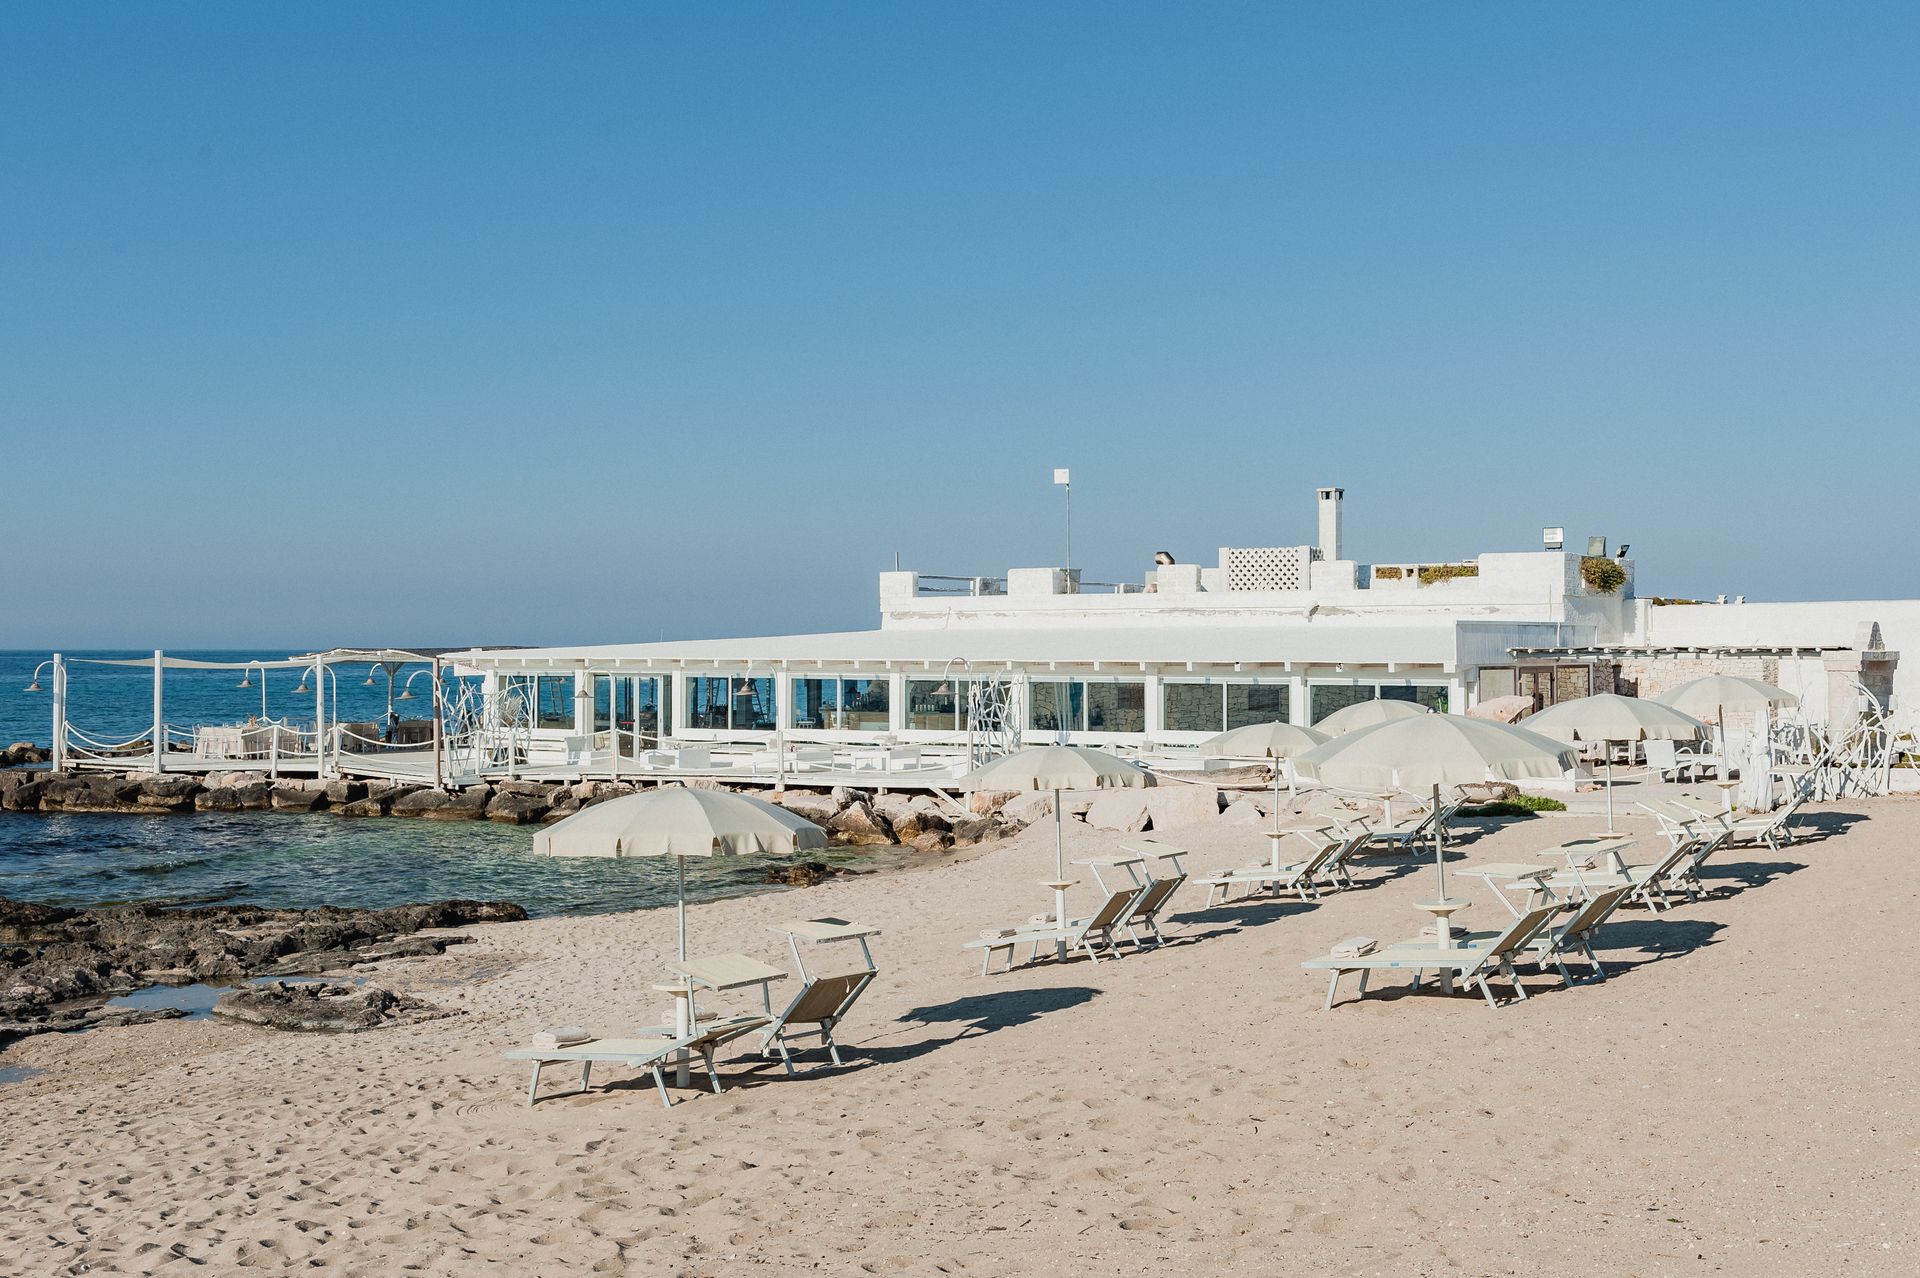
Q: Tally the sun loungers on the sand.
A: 14